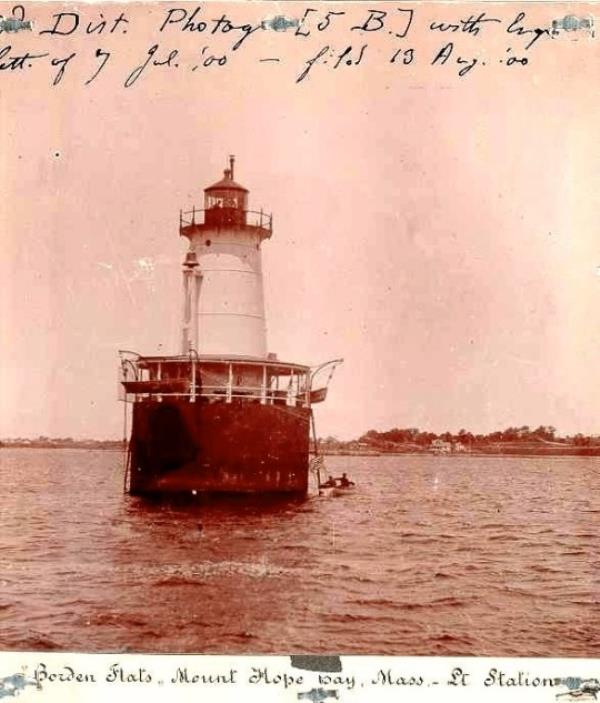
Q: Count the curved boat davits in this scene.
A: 4